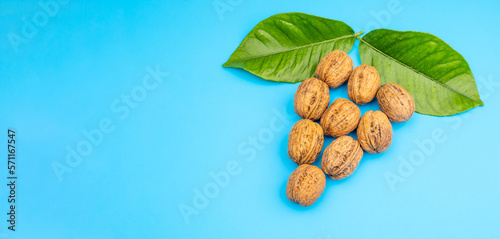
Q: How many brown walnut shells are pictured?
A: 9